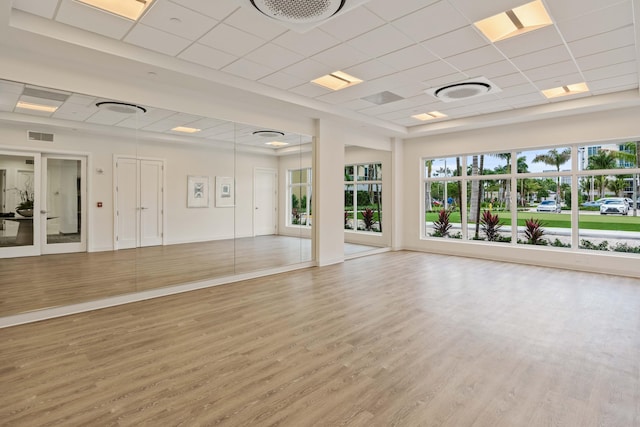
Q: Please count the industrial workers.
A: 0